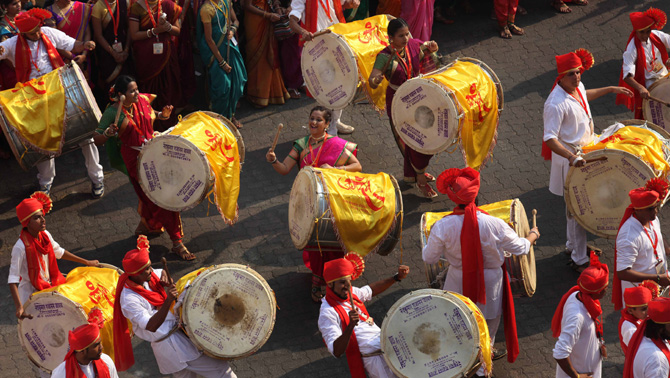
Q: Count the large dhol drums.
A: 11